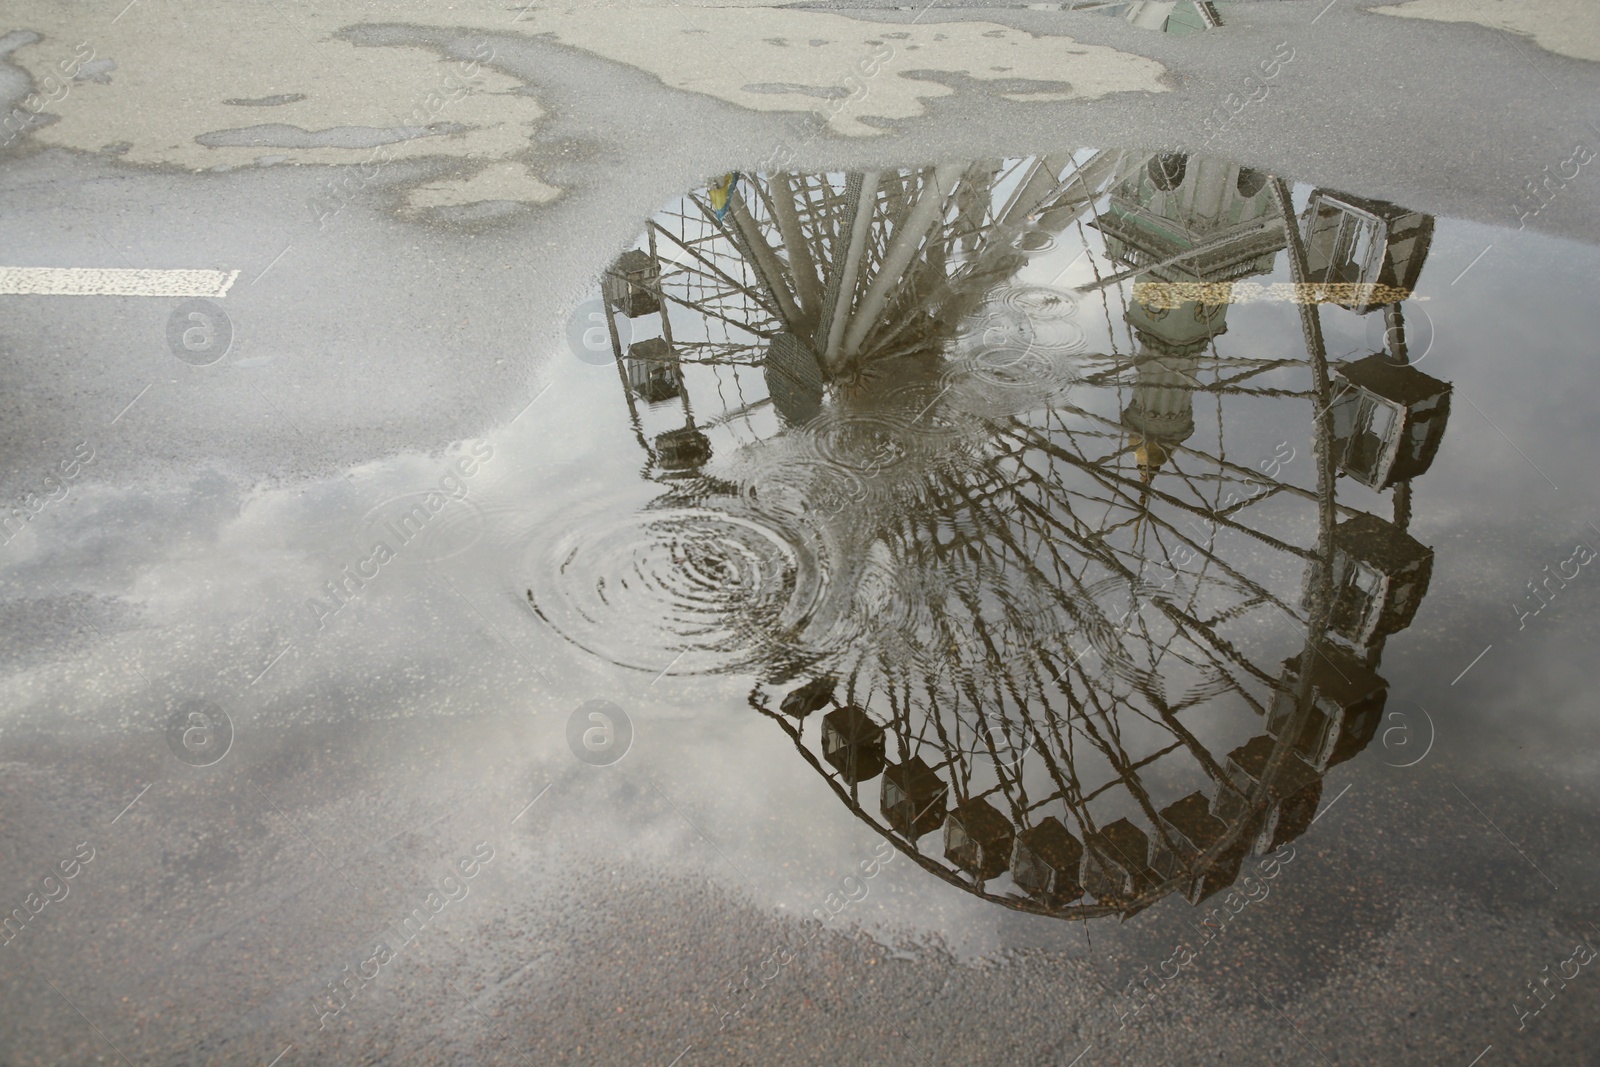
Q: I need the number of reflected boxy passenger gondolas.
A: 15